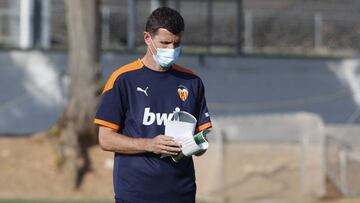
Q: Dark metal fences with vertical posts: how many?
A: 1